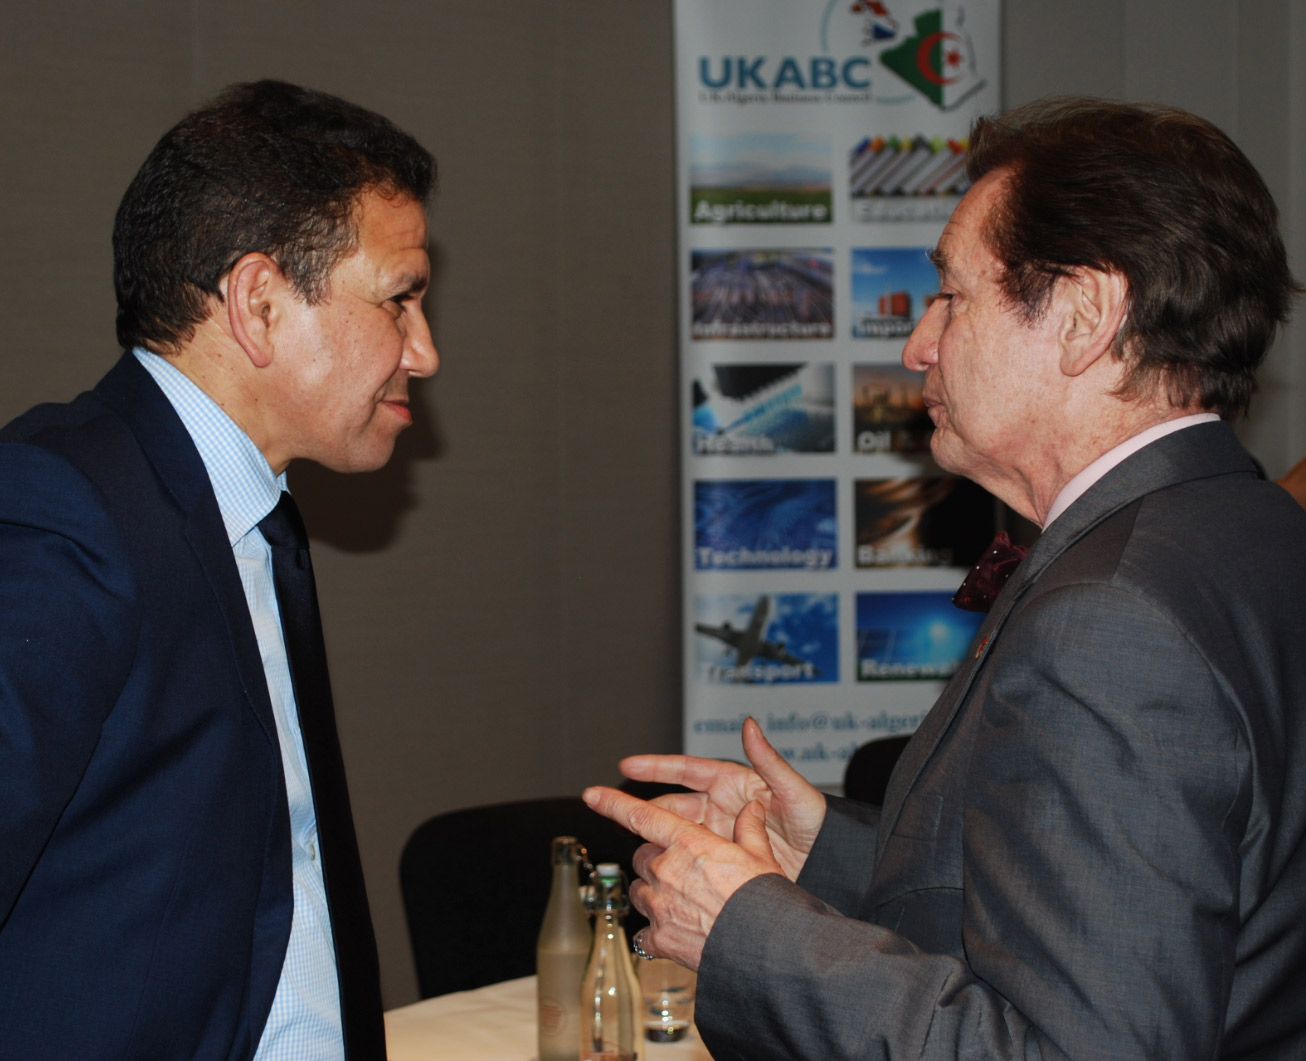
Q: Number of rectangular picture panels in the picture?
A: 10